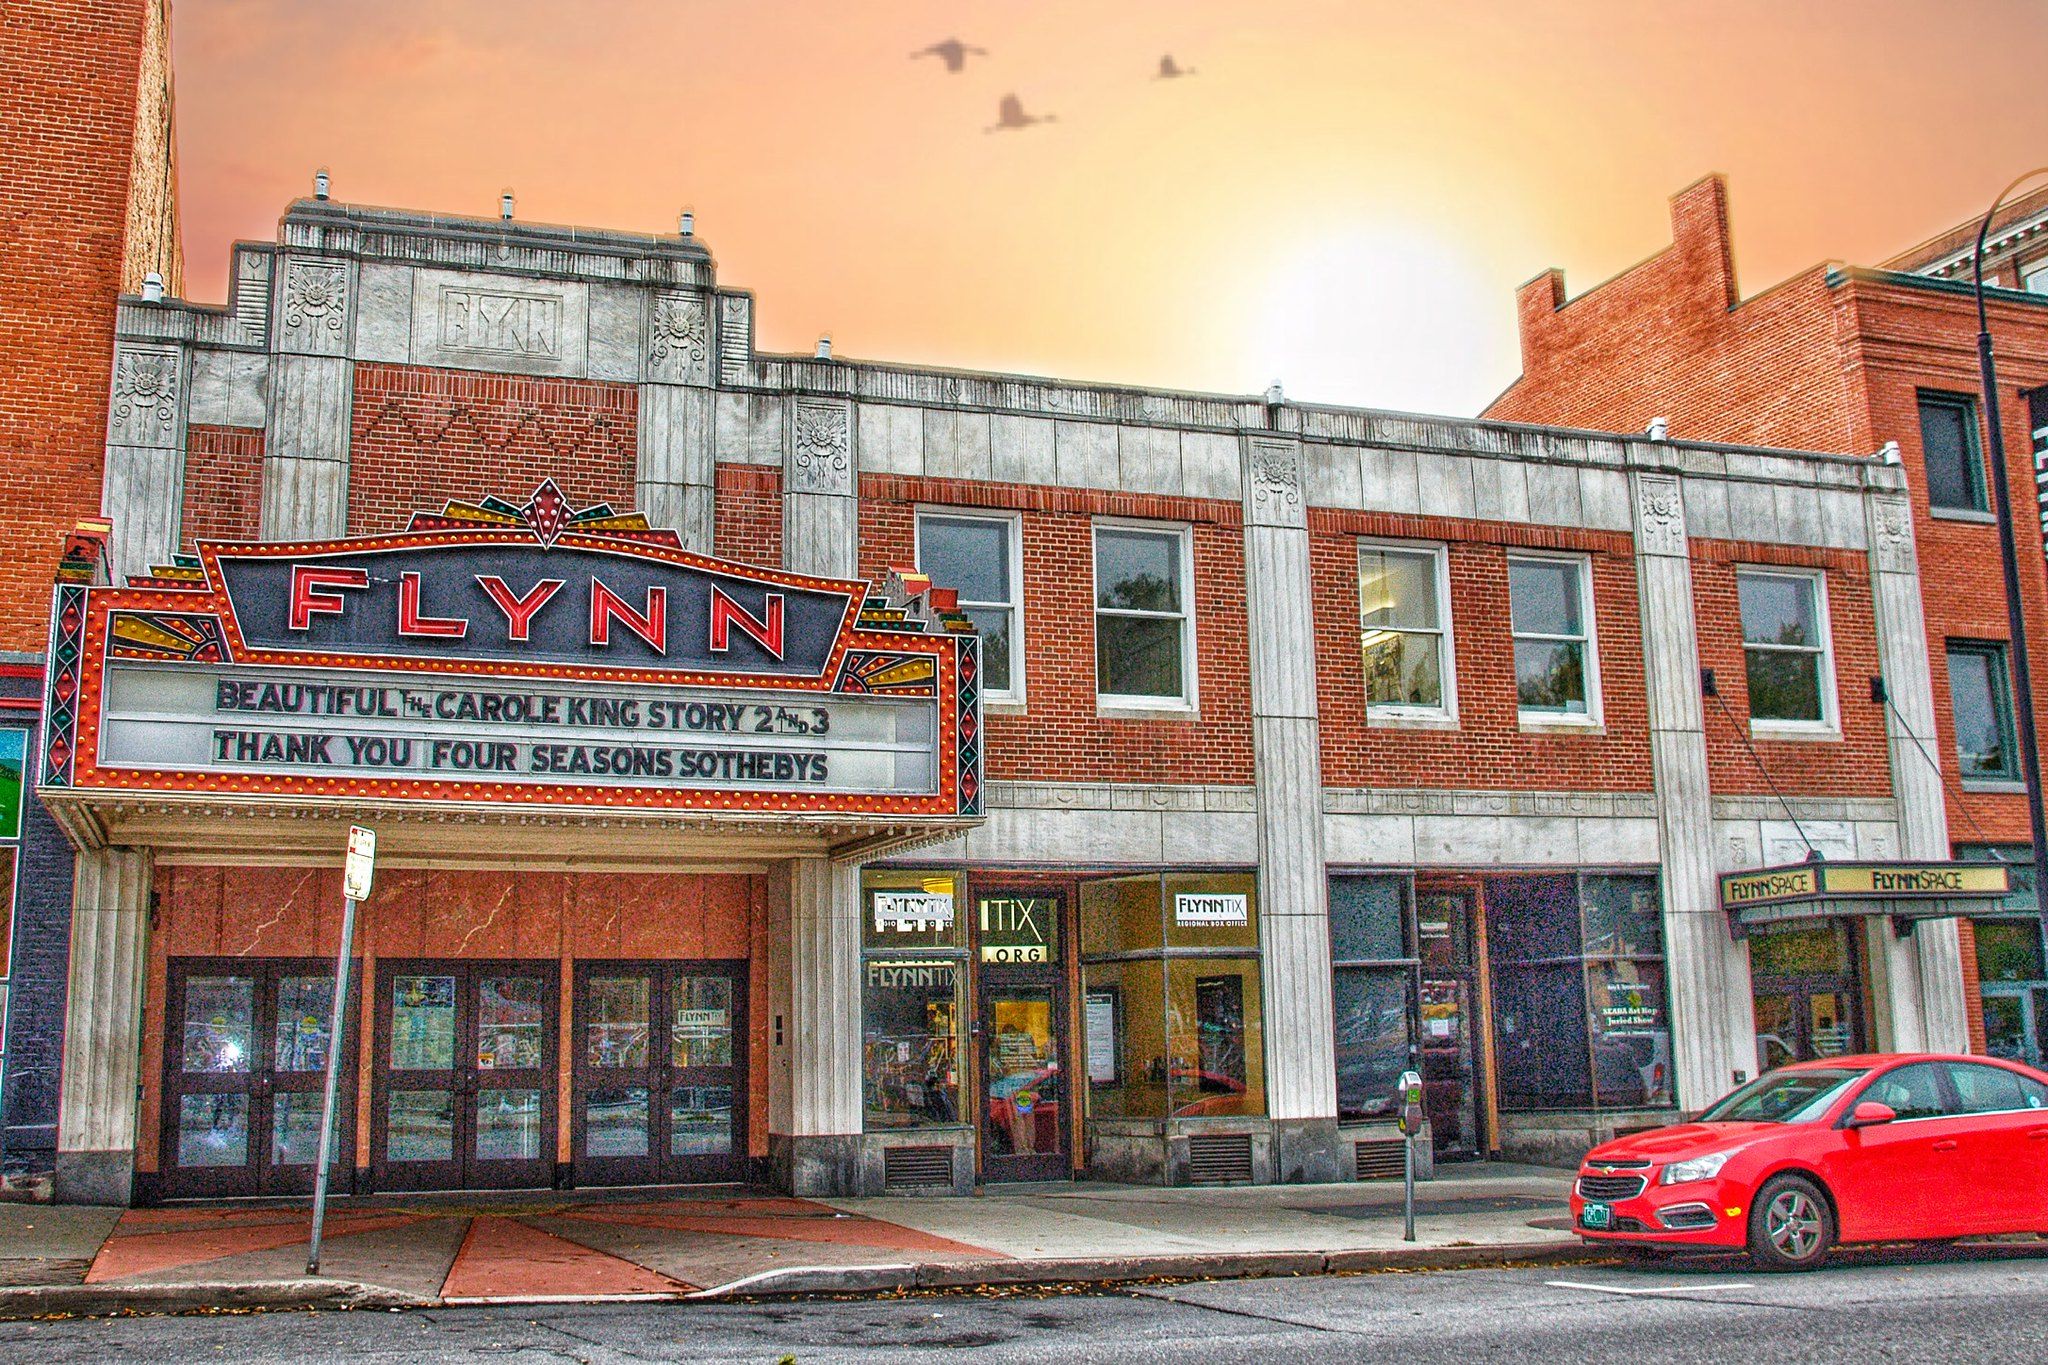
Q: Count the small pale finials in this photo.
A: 8